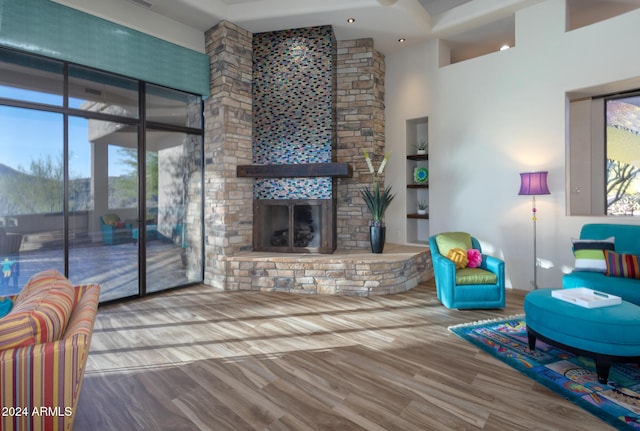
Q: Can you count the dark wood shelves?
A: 3